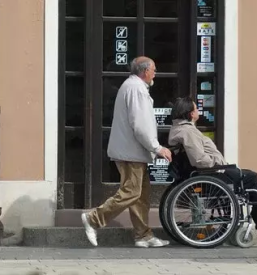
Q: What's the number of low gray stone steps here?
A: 1